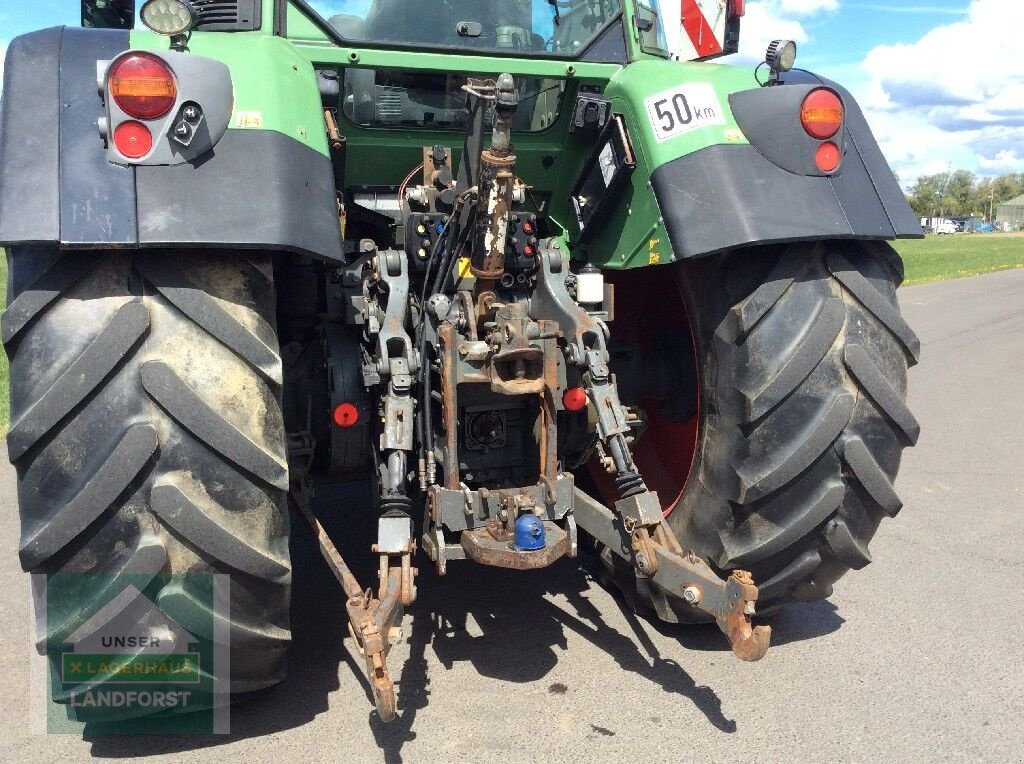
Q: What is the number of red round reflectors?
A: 4